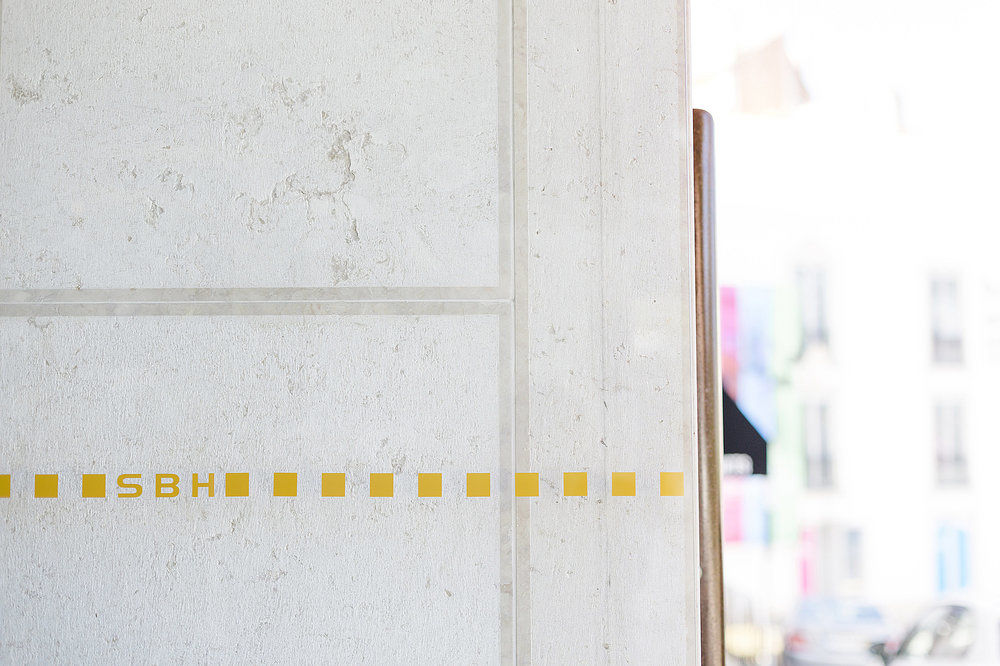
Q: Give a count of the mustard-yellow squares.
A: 13